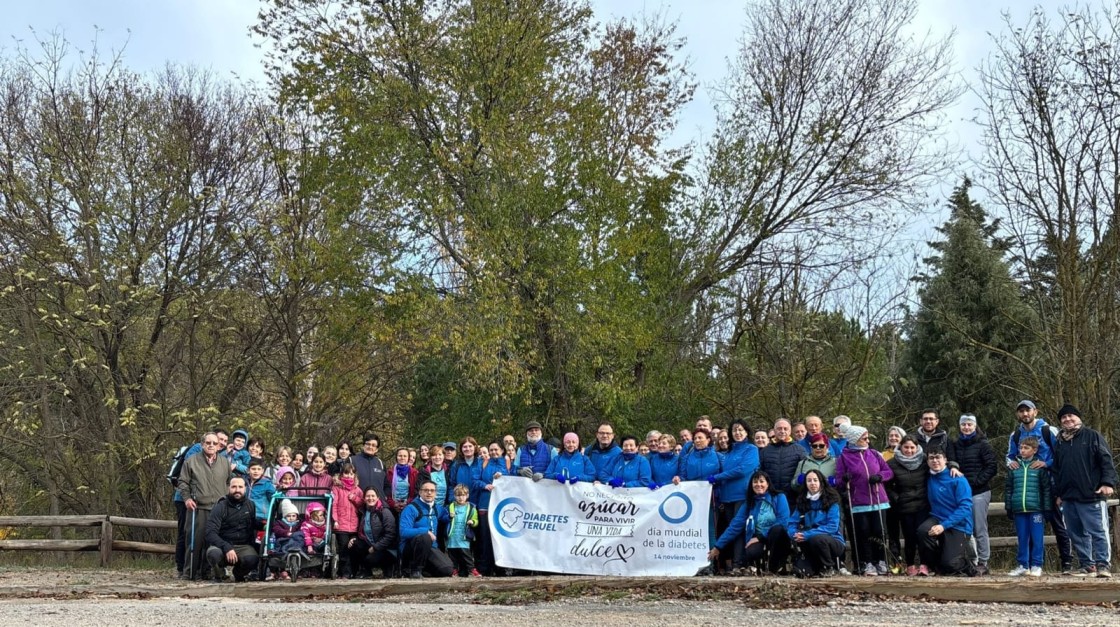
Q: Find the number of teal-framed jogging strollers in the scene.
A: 1